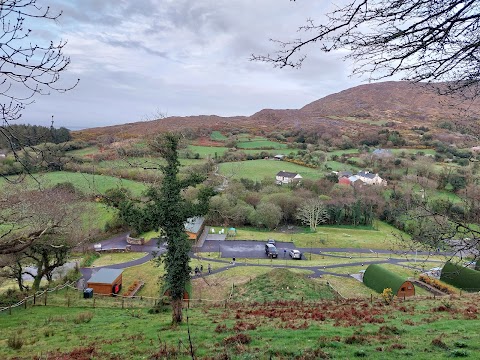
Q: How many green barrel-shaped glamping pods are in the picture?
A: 2